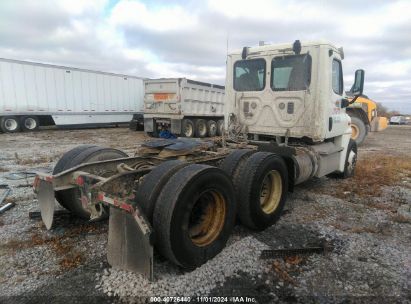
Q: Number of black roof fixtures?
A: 2